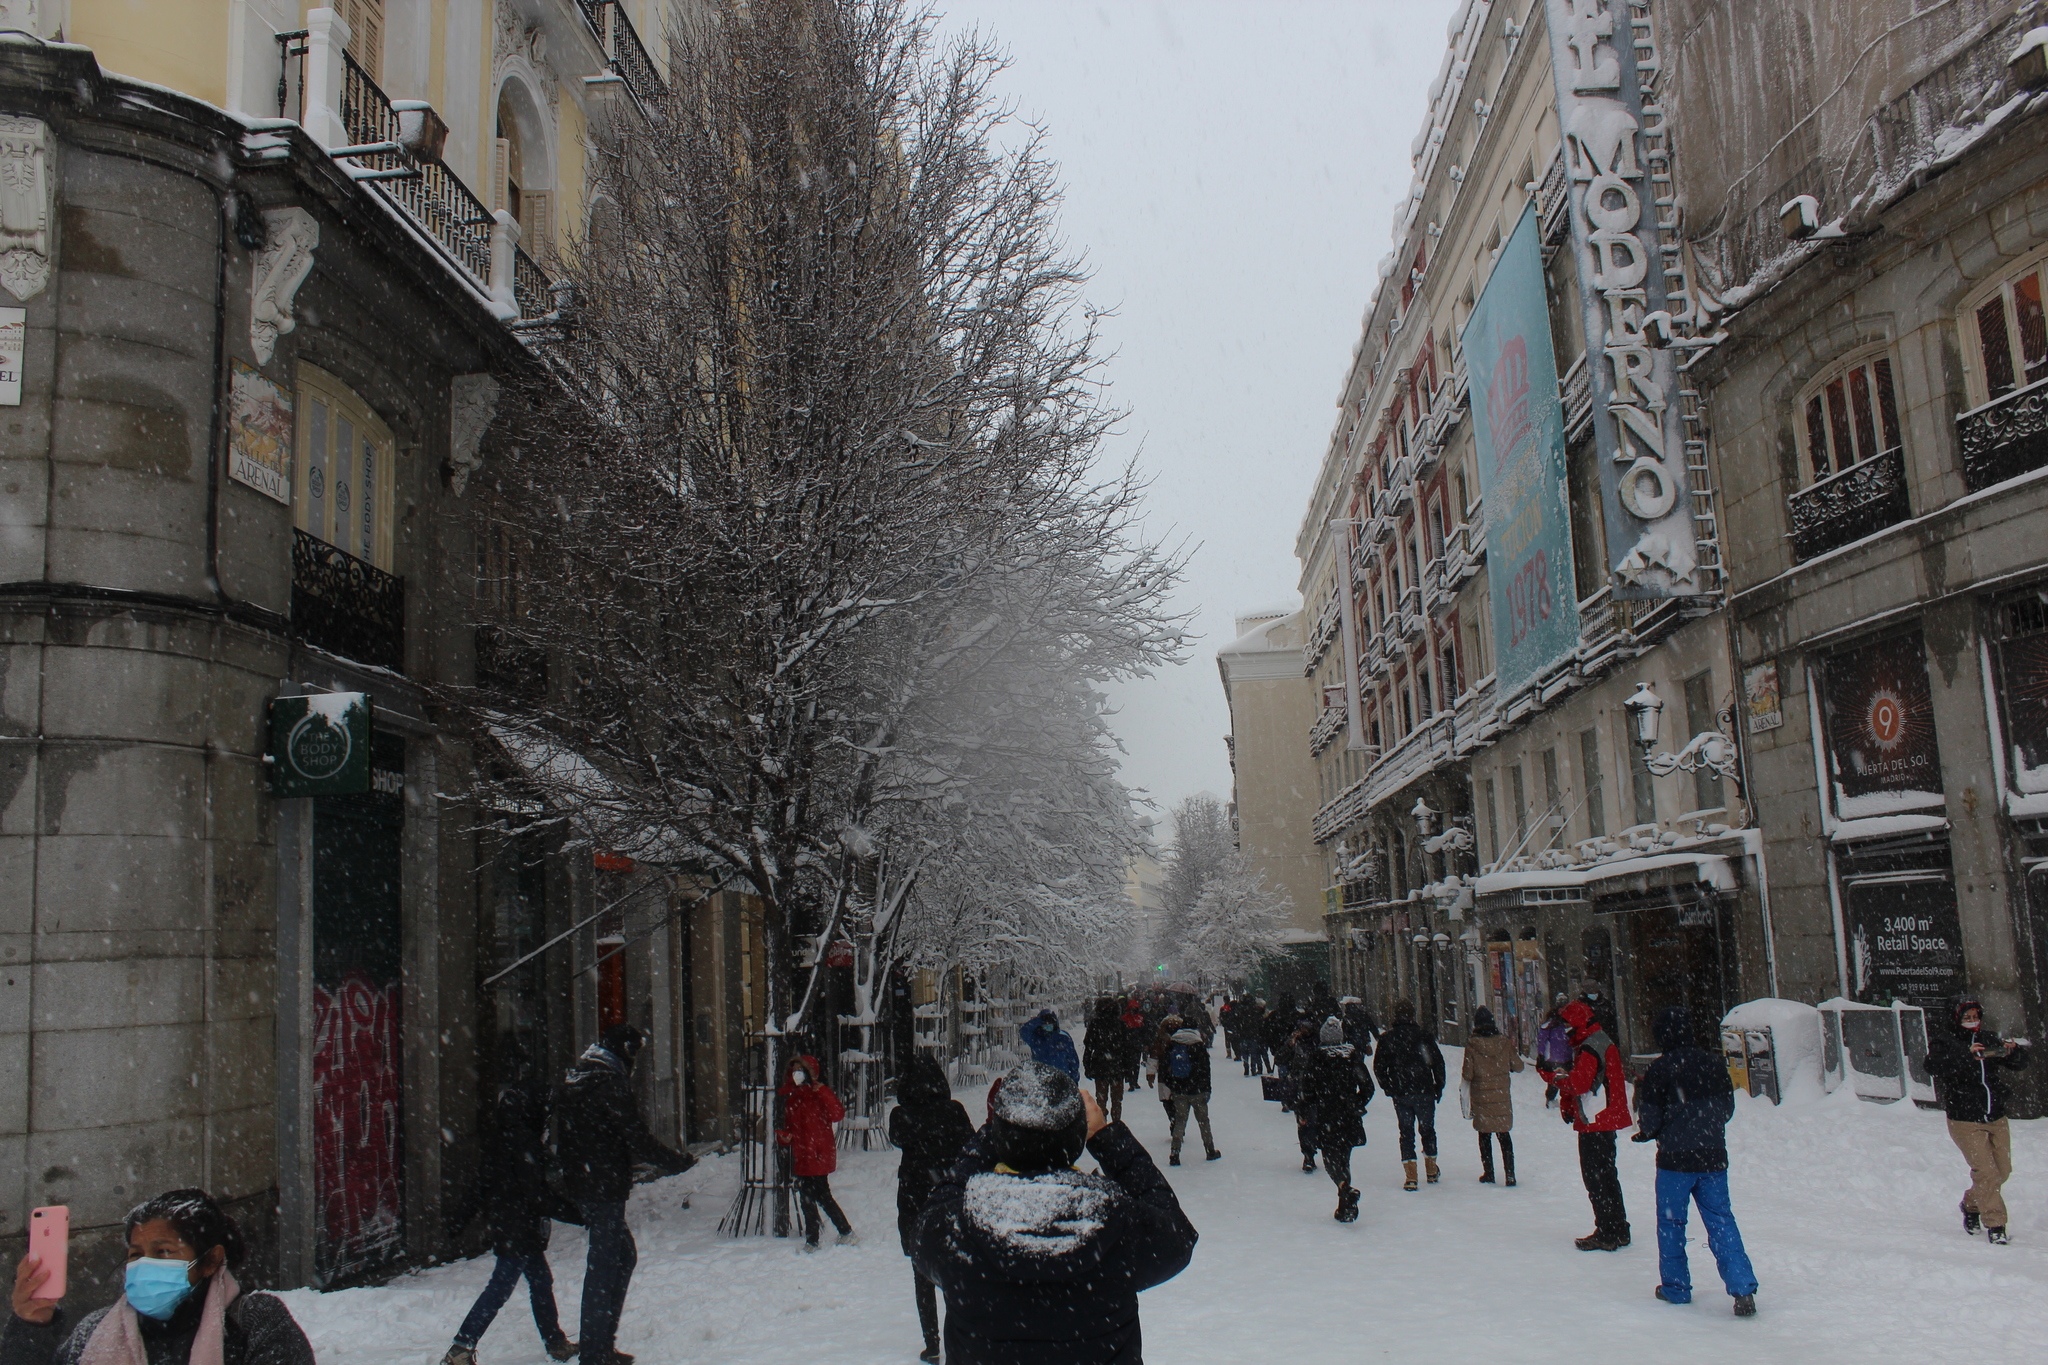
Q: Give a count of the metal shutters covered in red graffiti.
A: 1